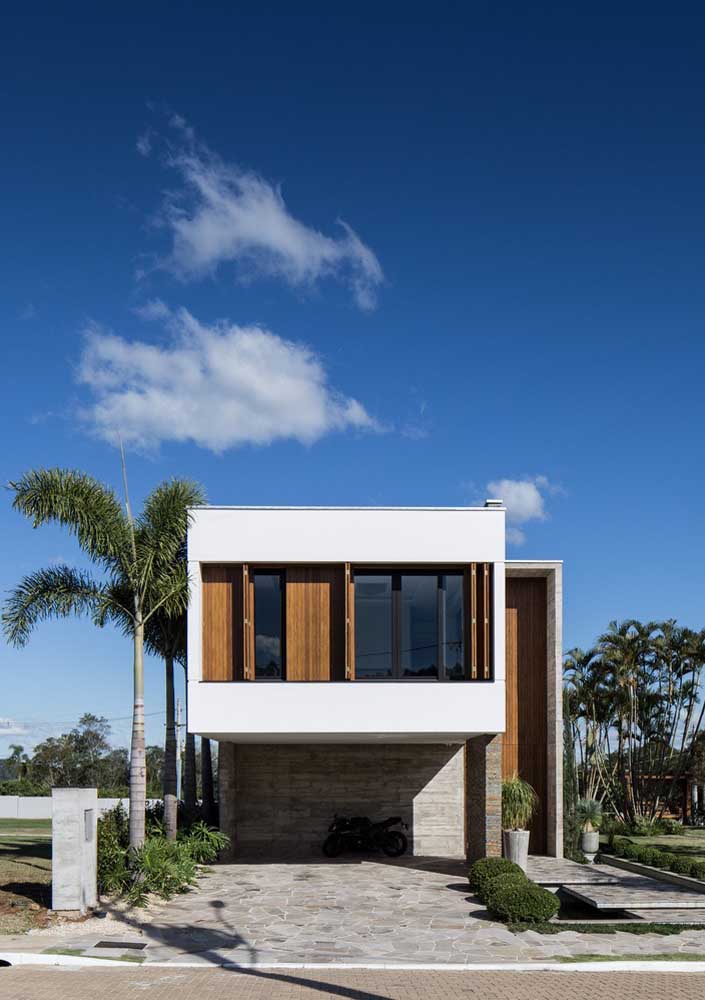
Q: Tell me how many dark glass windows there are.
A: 4